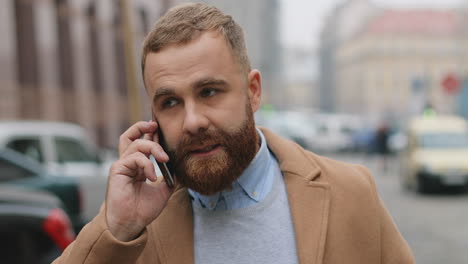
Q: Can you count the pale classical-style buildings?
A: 1